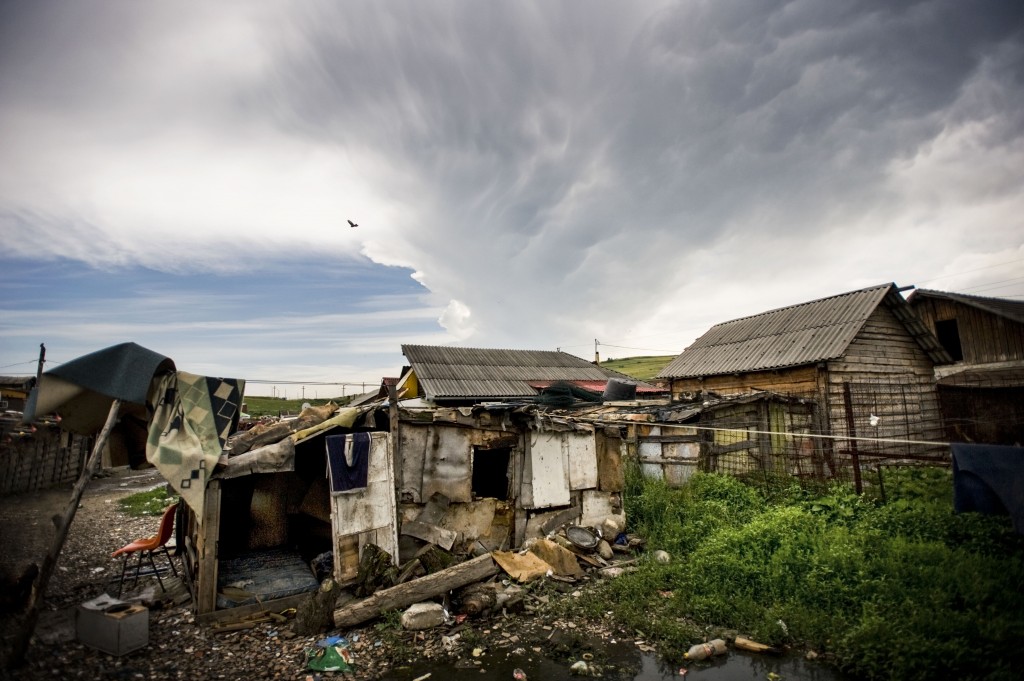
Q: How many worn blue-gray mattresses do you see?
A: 1